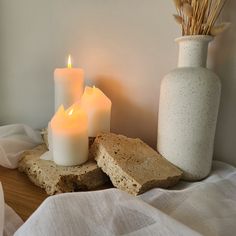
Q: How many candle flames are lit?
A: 3